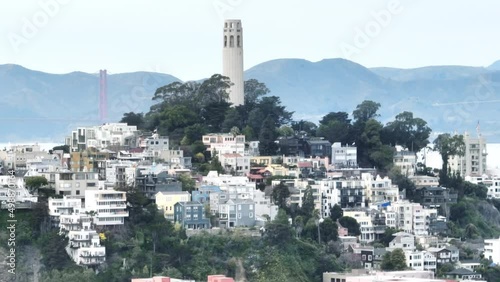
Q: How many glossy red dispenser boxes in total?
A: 0